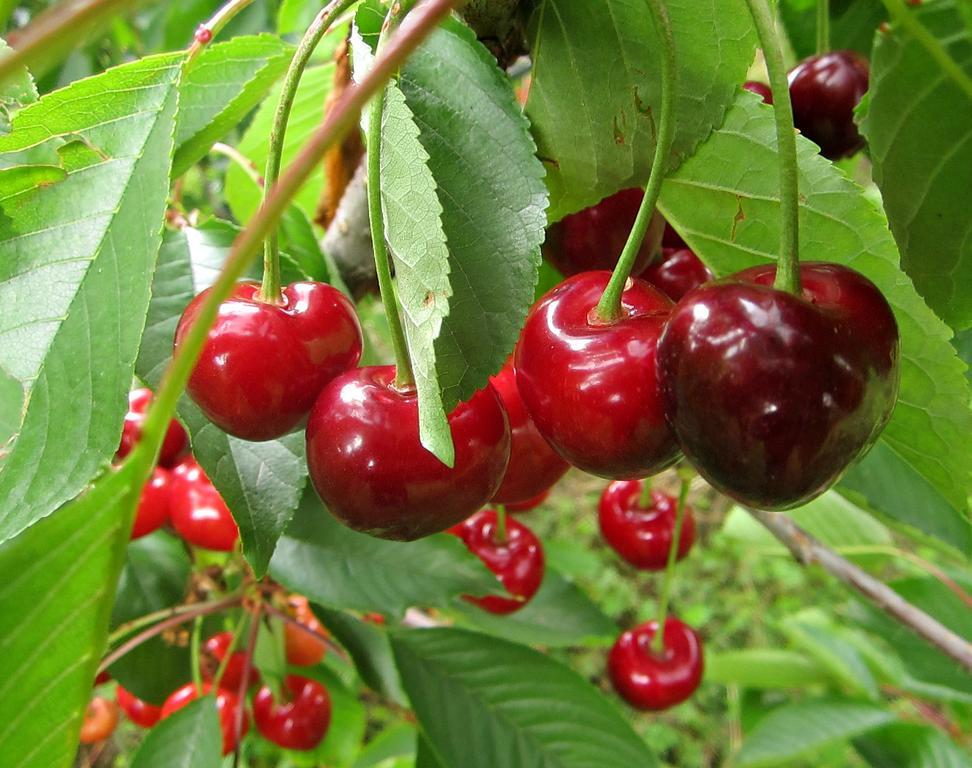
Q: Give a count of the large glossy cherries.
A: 4